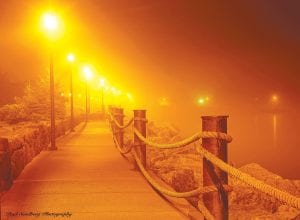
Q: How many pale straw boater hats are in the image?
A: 0